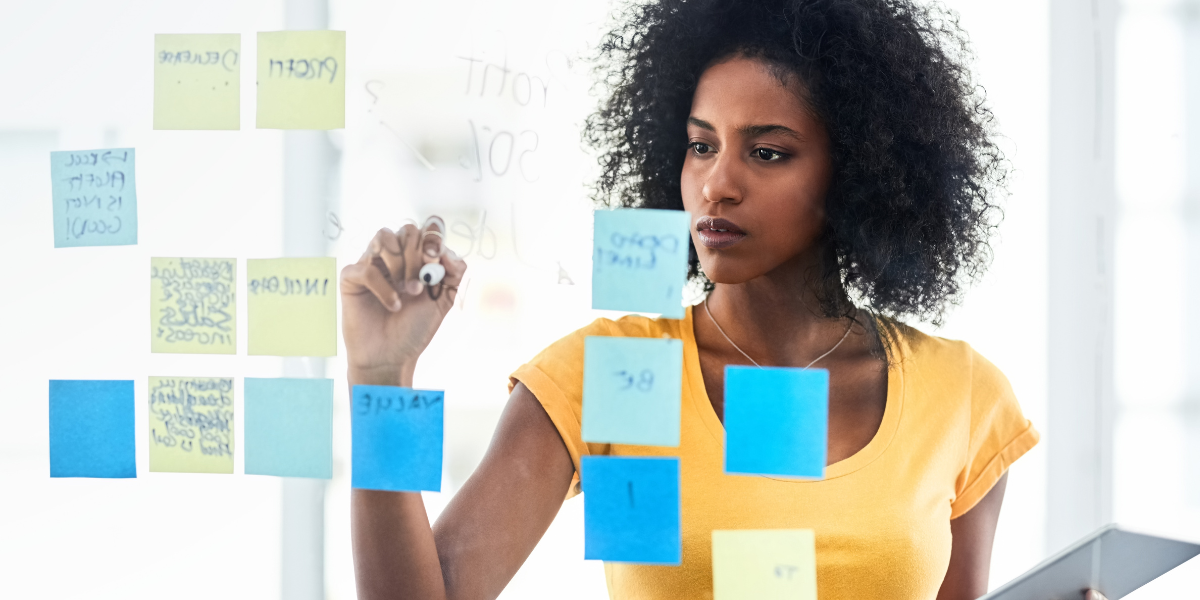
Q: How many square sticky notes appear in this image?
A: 14